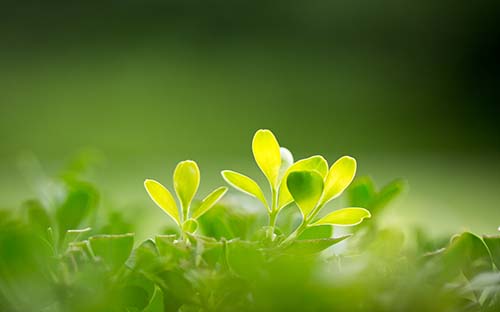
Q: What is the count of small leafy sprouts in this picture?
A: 3